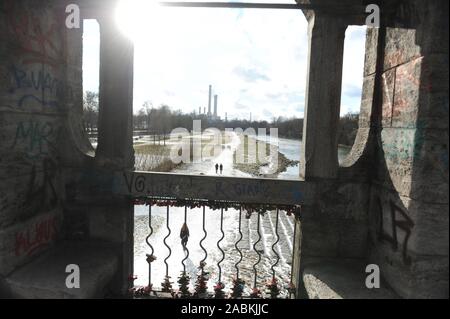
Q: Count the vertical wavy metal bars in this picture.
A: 8